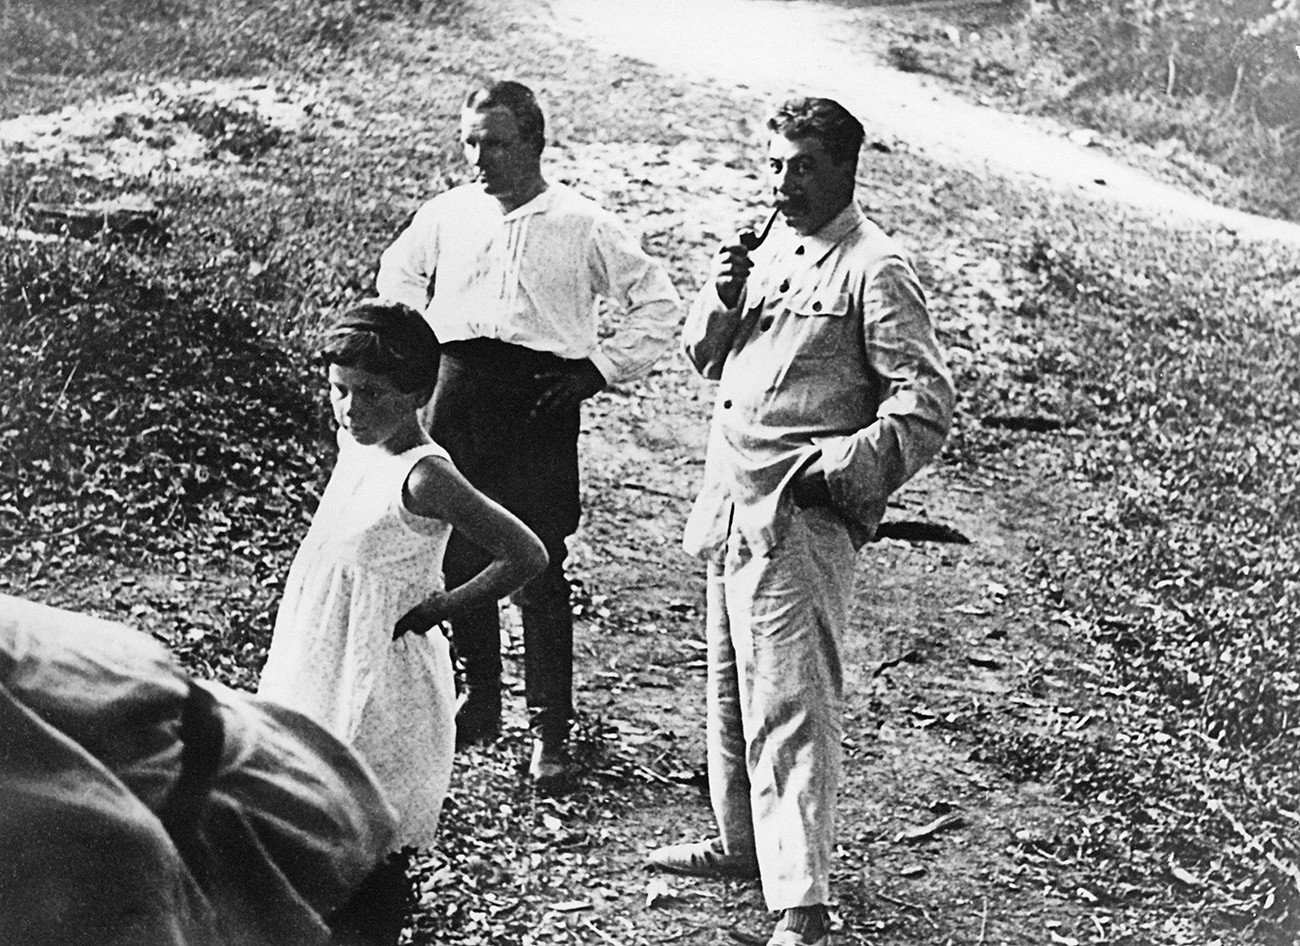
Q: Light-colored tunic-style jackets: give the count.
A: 1